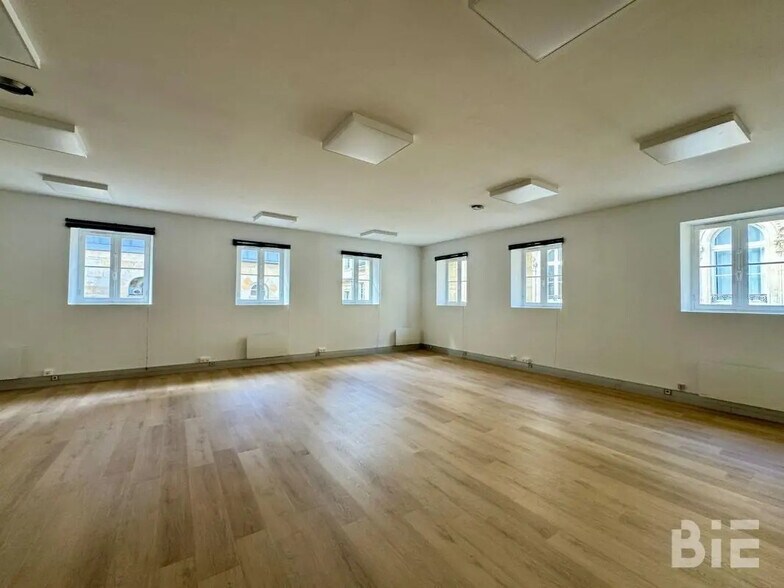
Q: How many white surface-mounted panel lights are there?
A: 9